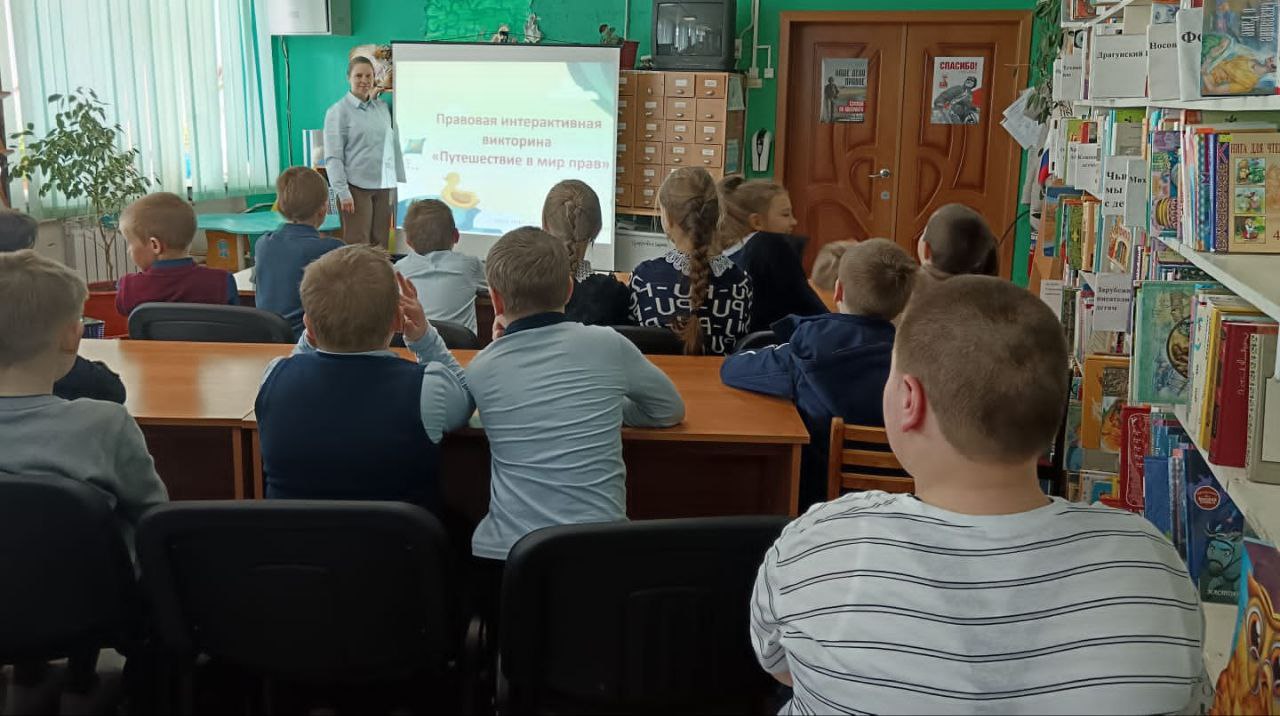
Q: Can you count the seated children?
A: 14